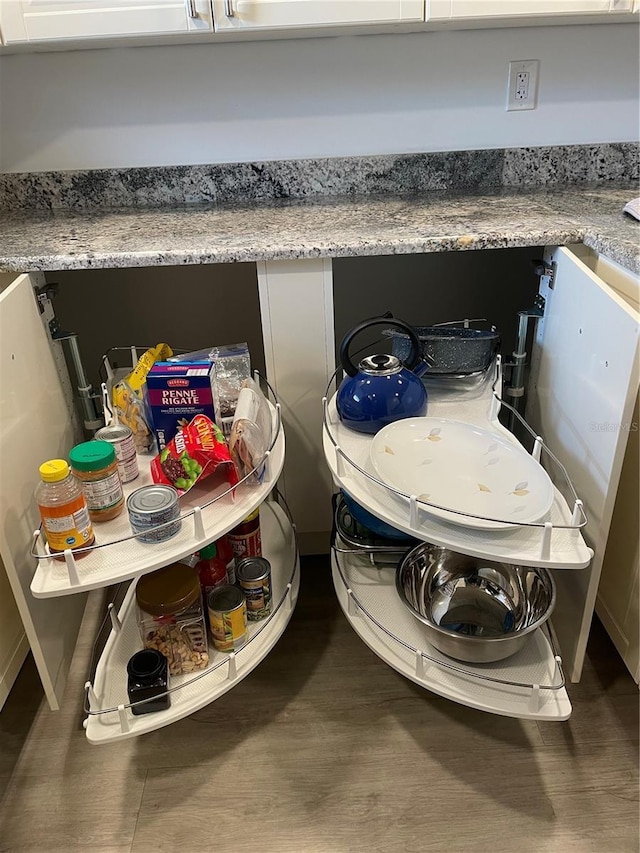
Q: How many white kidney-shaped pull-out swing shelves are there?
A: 4